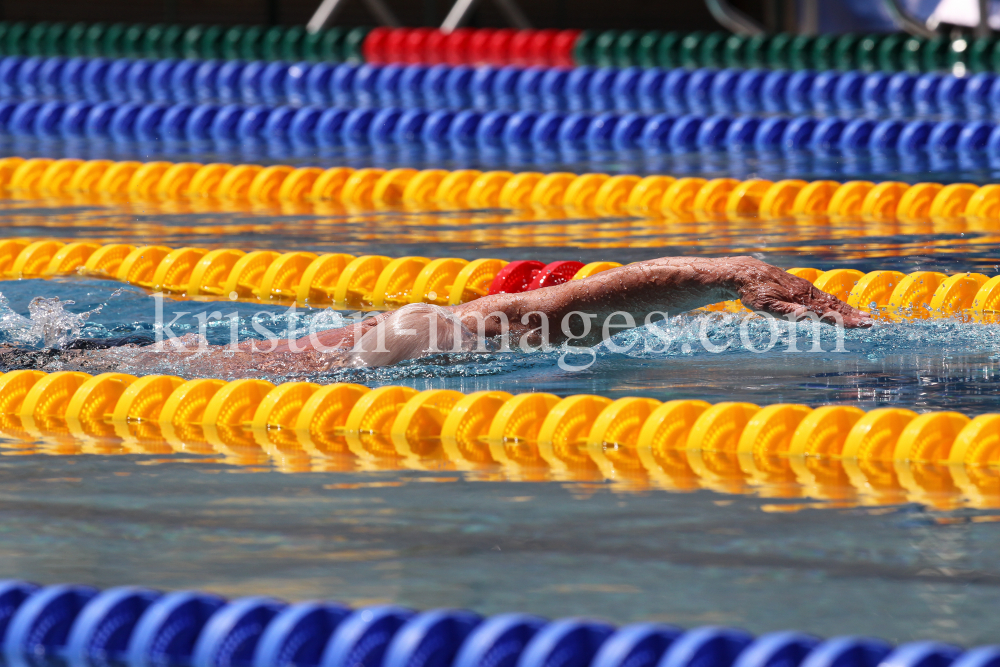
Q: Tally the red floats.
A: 12